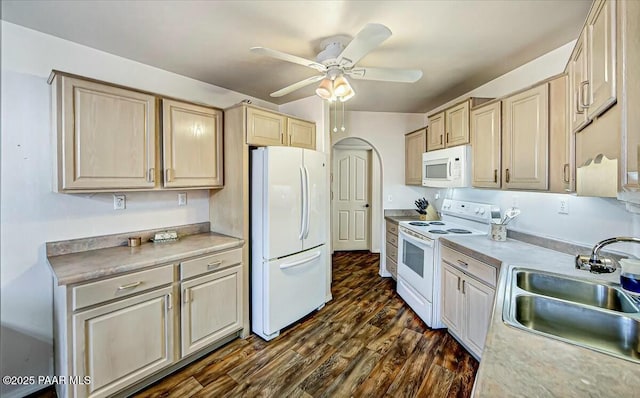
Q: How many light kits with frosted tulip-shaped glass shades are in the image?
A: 1